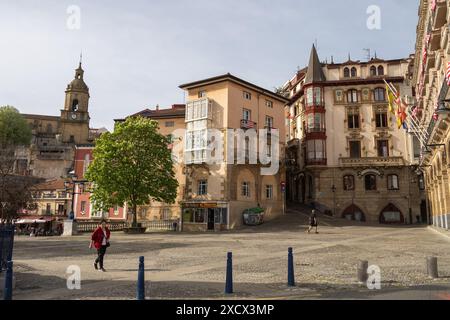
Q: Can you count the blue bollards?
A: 4